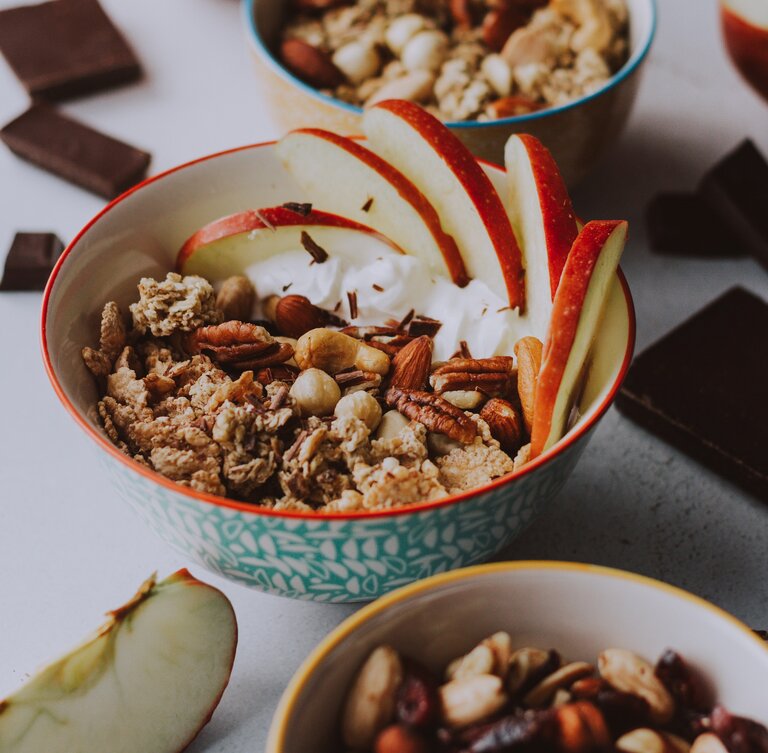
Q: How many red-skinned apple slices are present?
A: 6